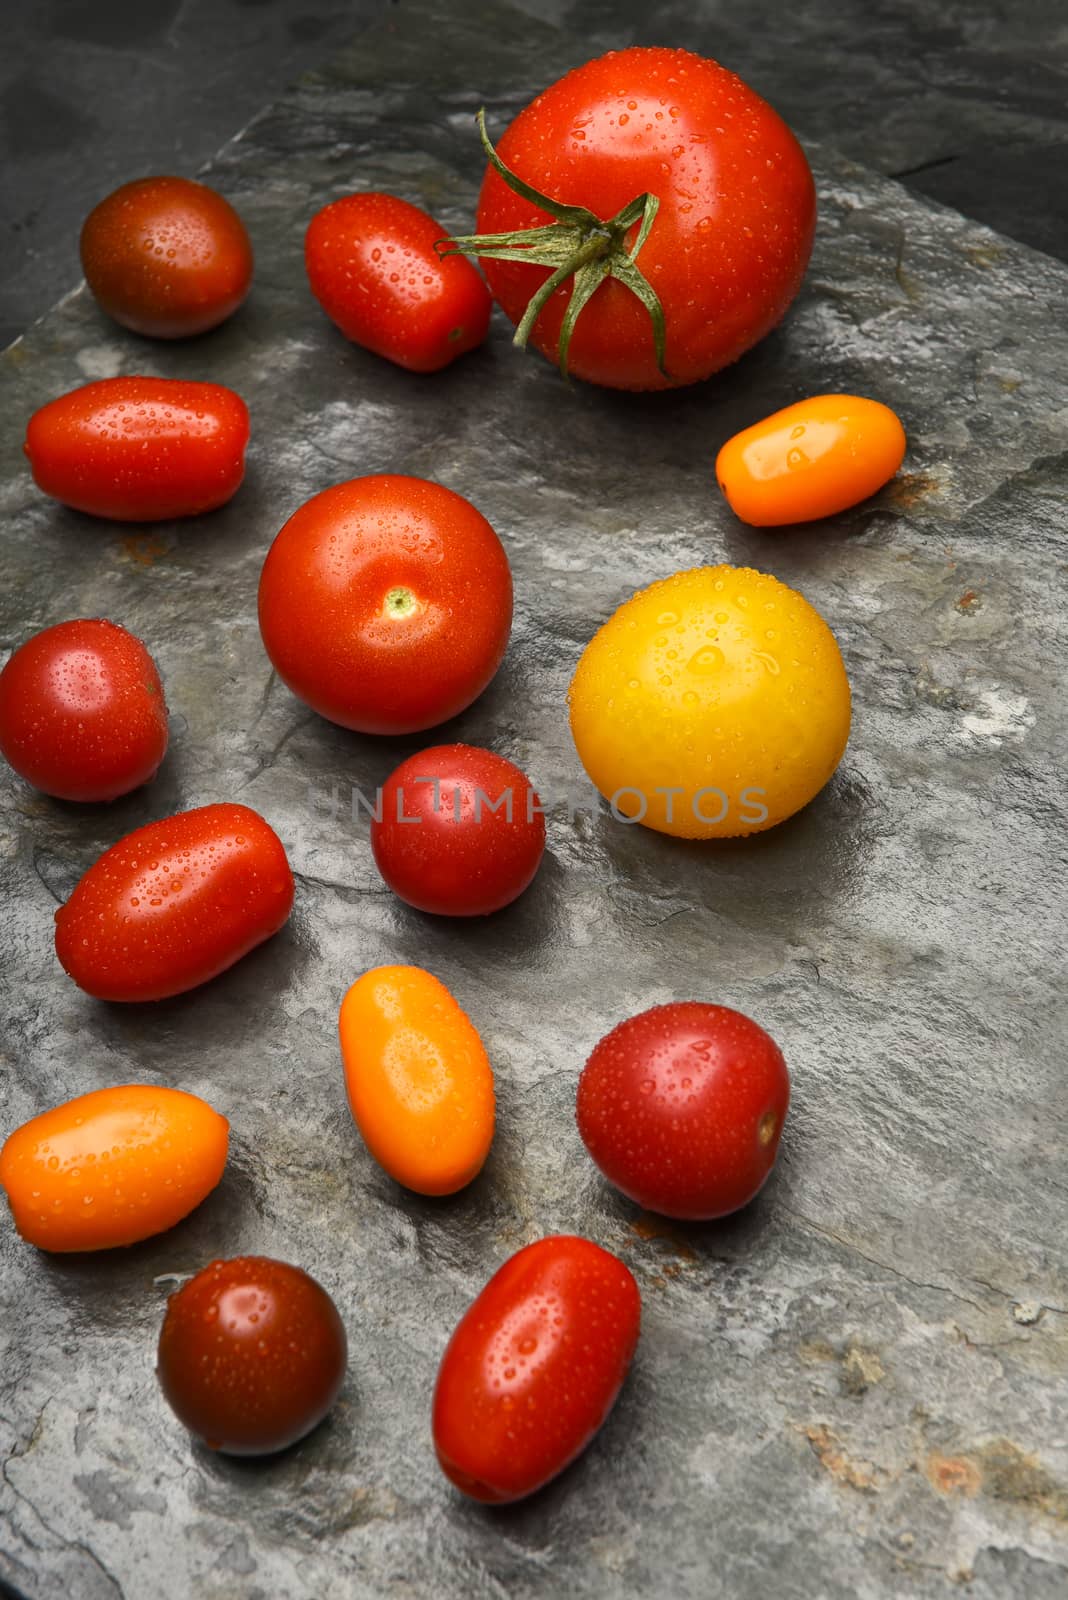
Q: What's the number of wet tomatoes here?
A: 15